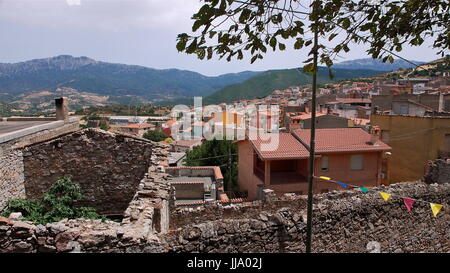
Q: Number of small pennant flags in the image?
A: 6